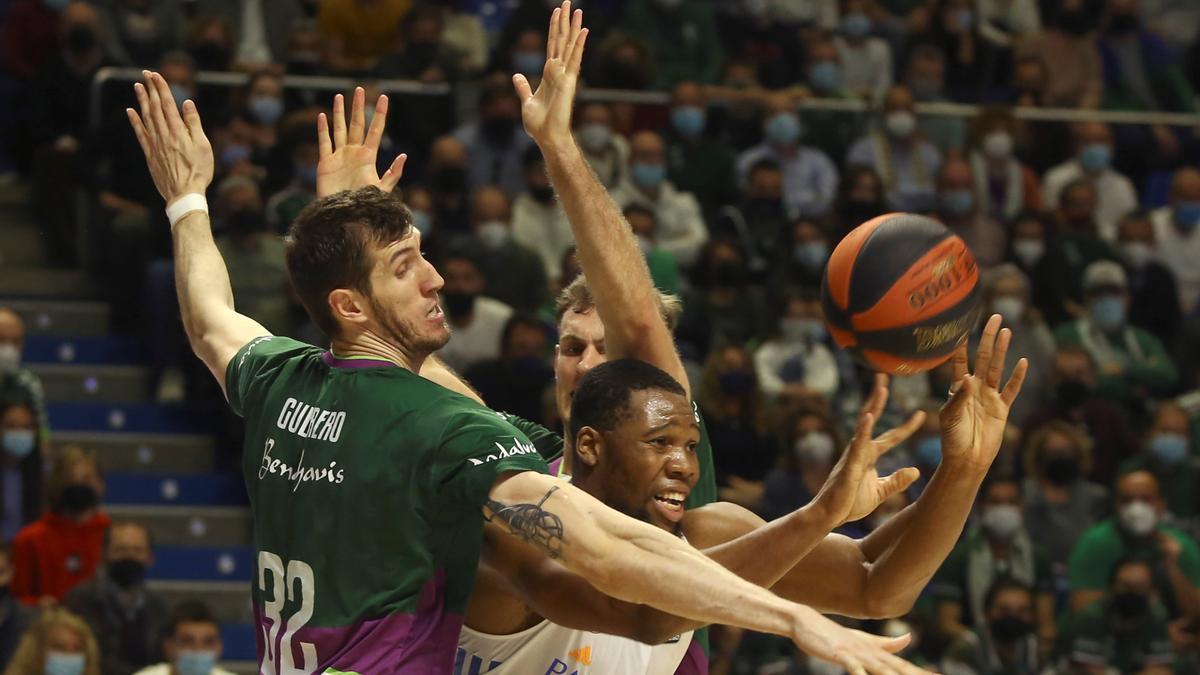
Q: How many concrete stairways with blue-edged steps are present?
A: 1